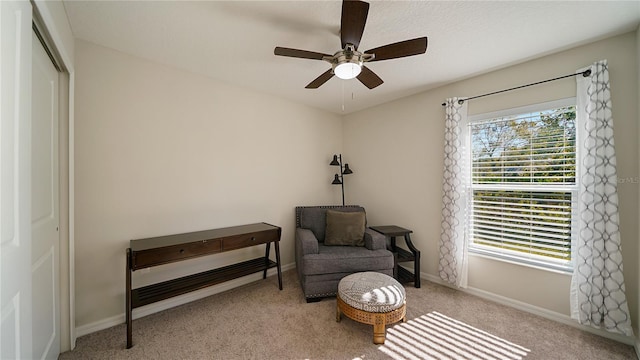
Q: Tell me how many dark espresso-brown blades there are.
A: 5